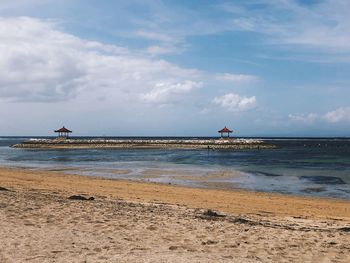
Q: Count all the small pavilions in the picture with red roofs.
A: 2